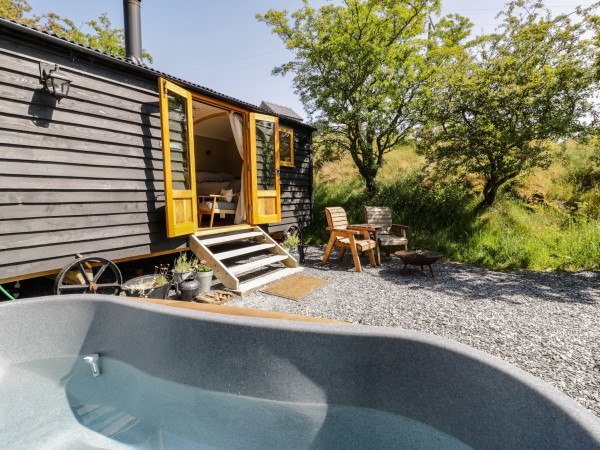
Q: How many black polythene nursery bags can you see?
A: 0